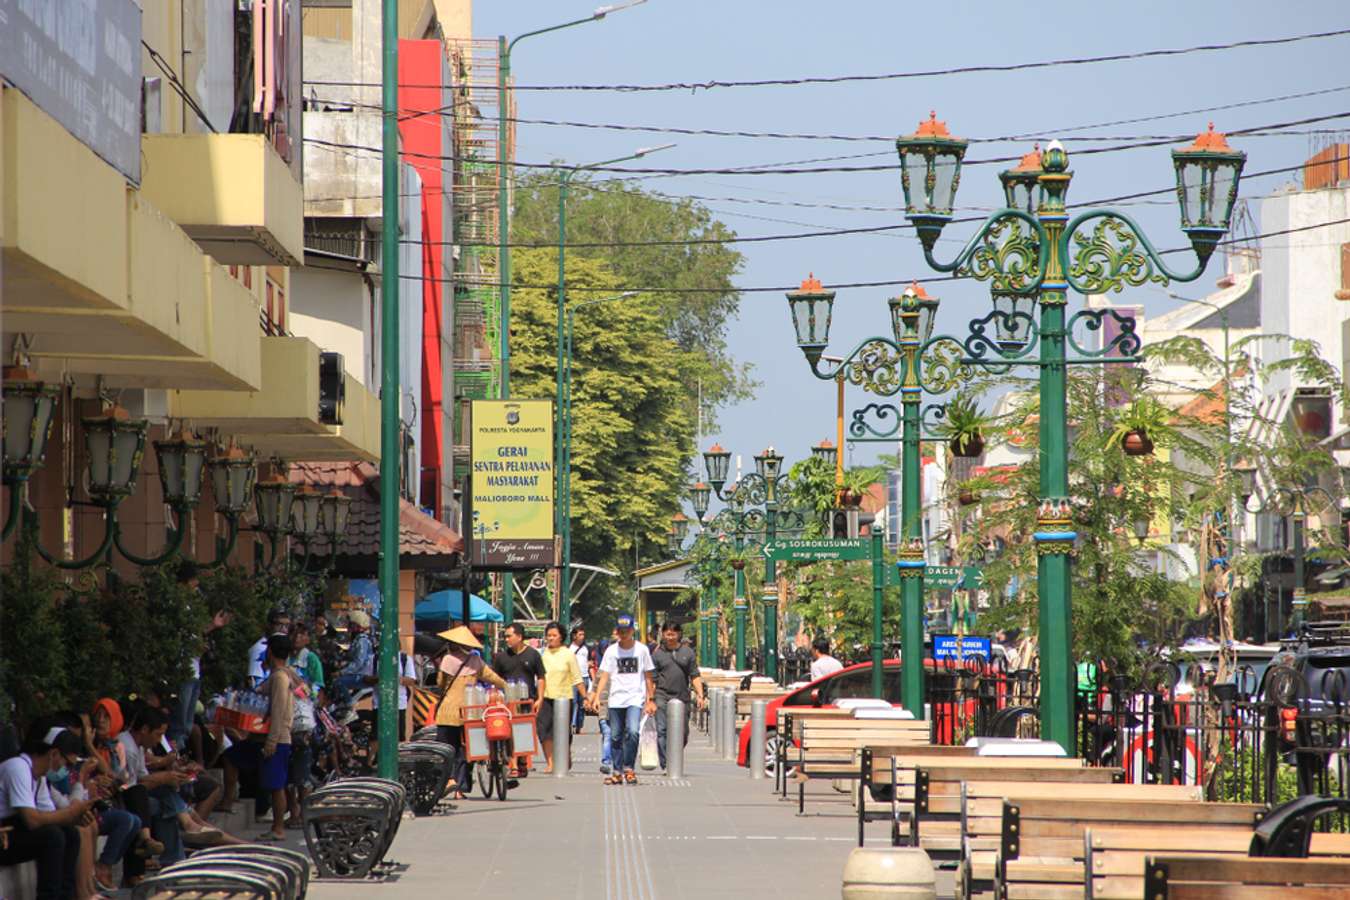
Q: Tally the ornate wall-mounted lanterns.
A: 7